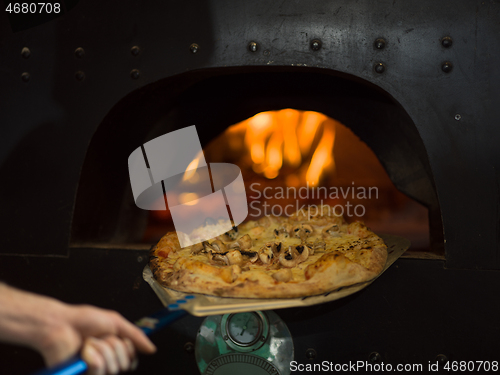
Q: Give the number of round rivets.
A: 13